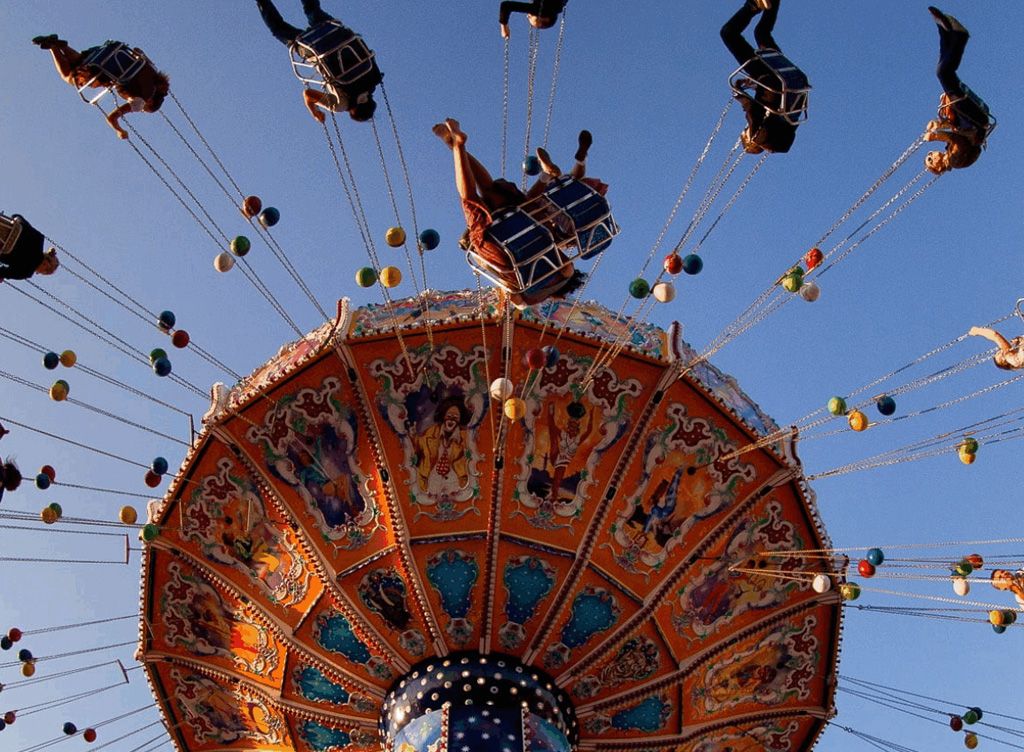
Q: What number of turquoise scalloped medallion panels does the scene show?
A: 7